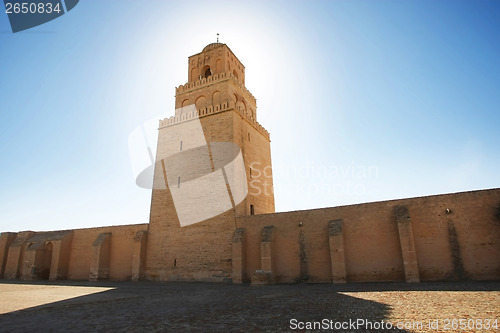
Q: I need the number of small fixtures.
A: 2